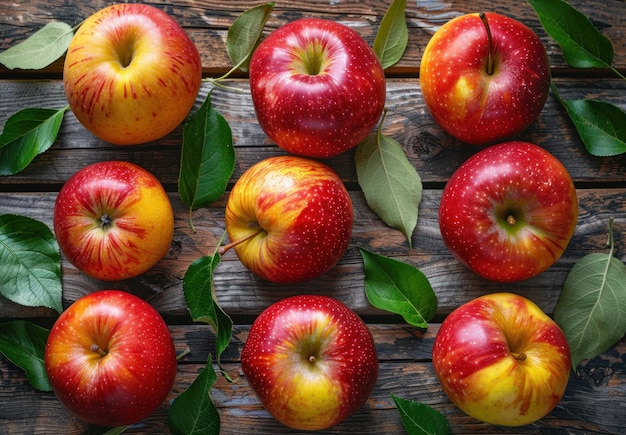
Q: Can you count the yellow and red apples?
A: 9